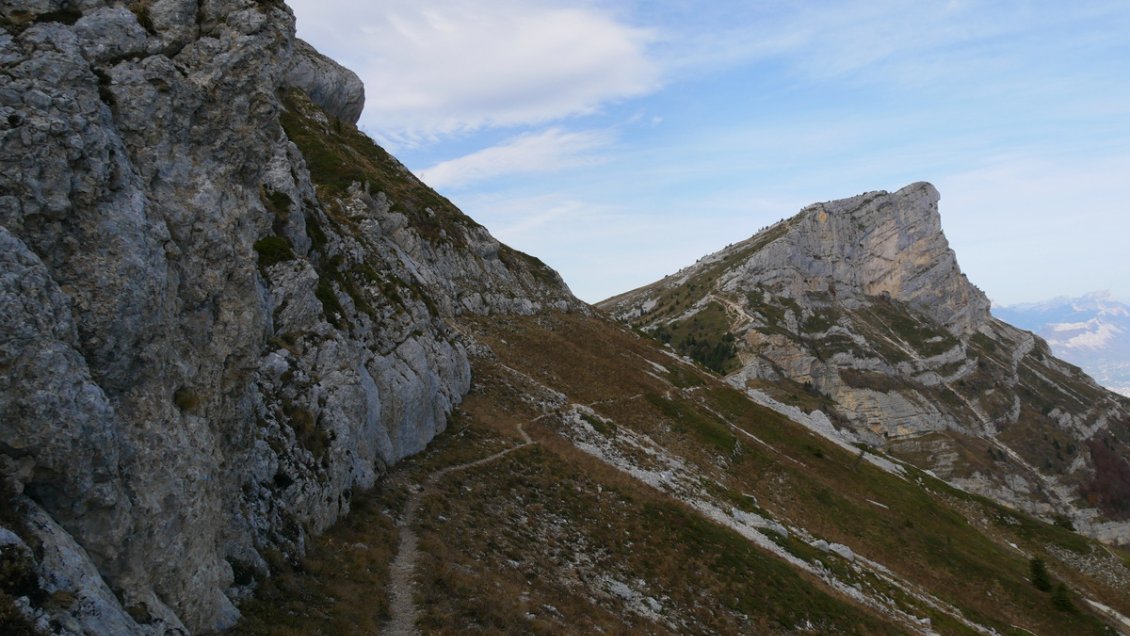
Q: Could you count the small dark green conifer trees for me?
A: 2